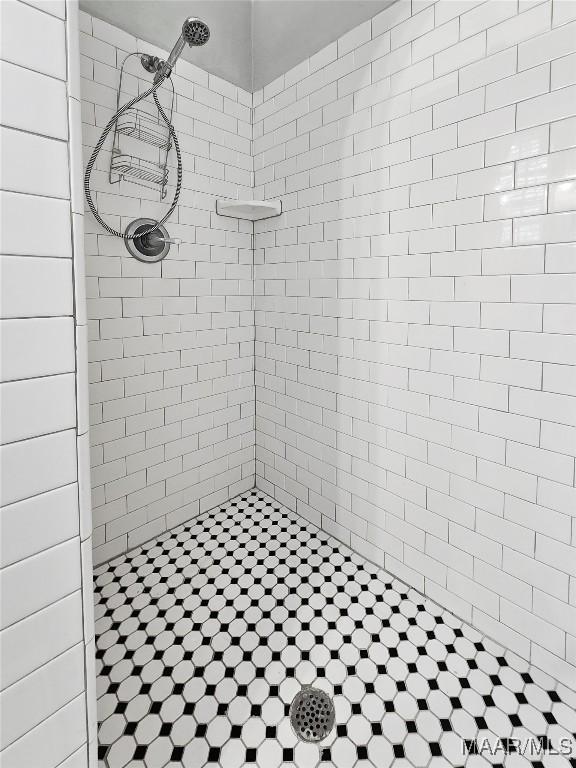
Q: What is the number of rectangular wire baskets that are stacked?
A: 2